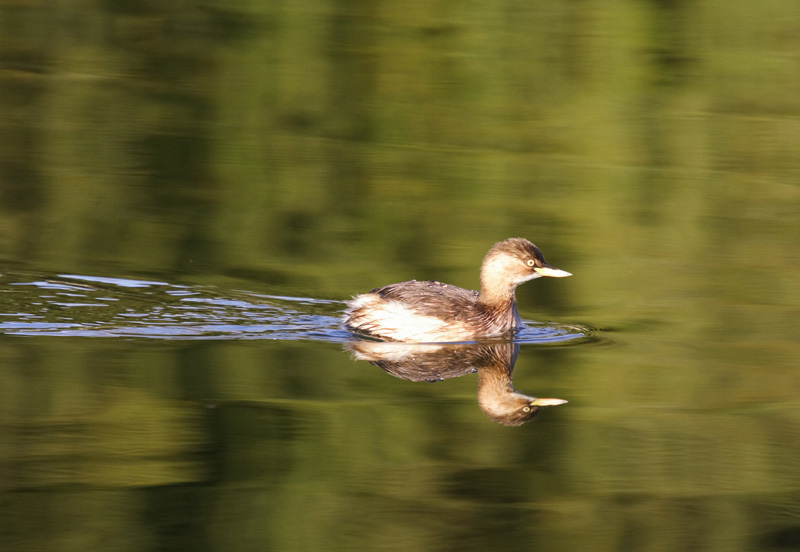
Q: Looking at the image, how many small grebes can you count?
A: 1